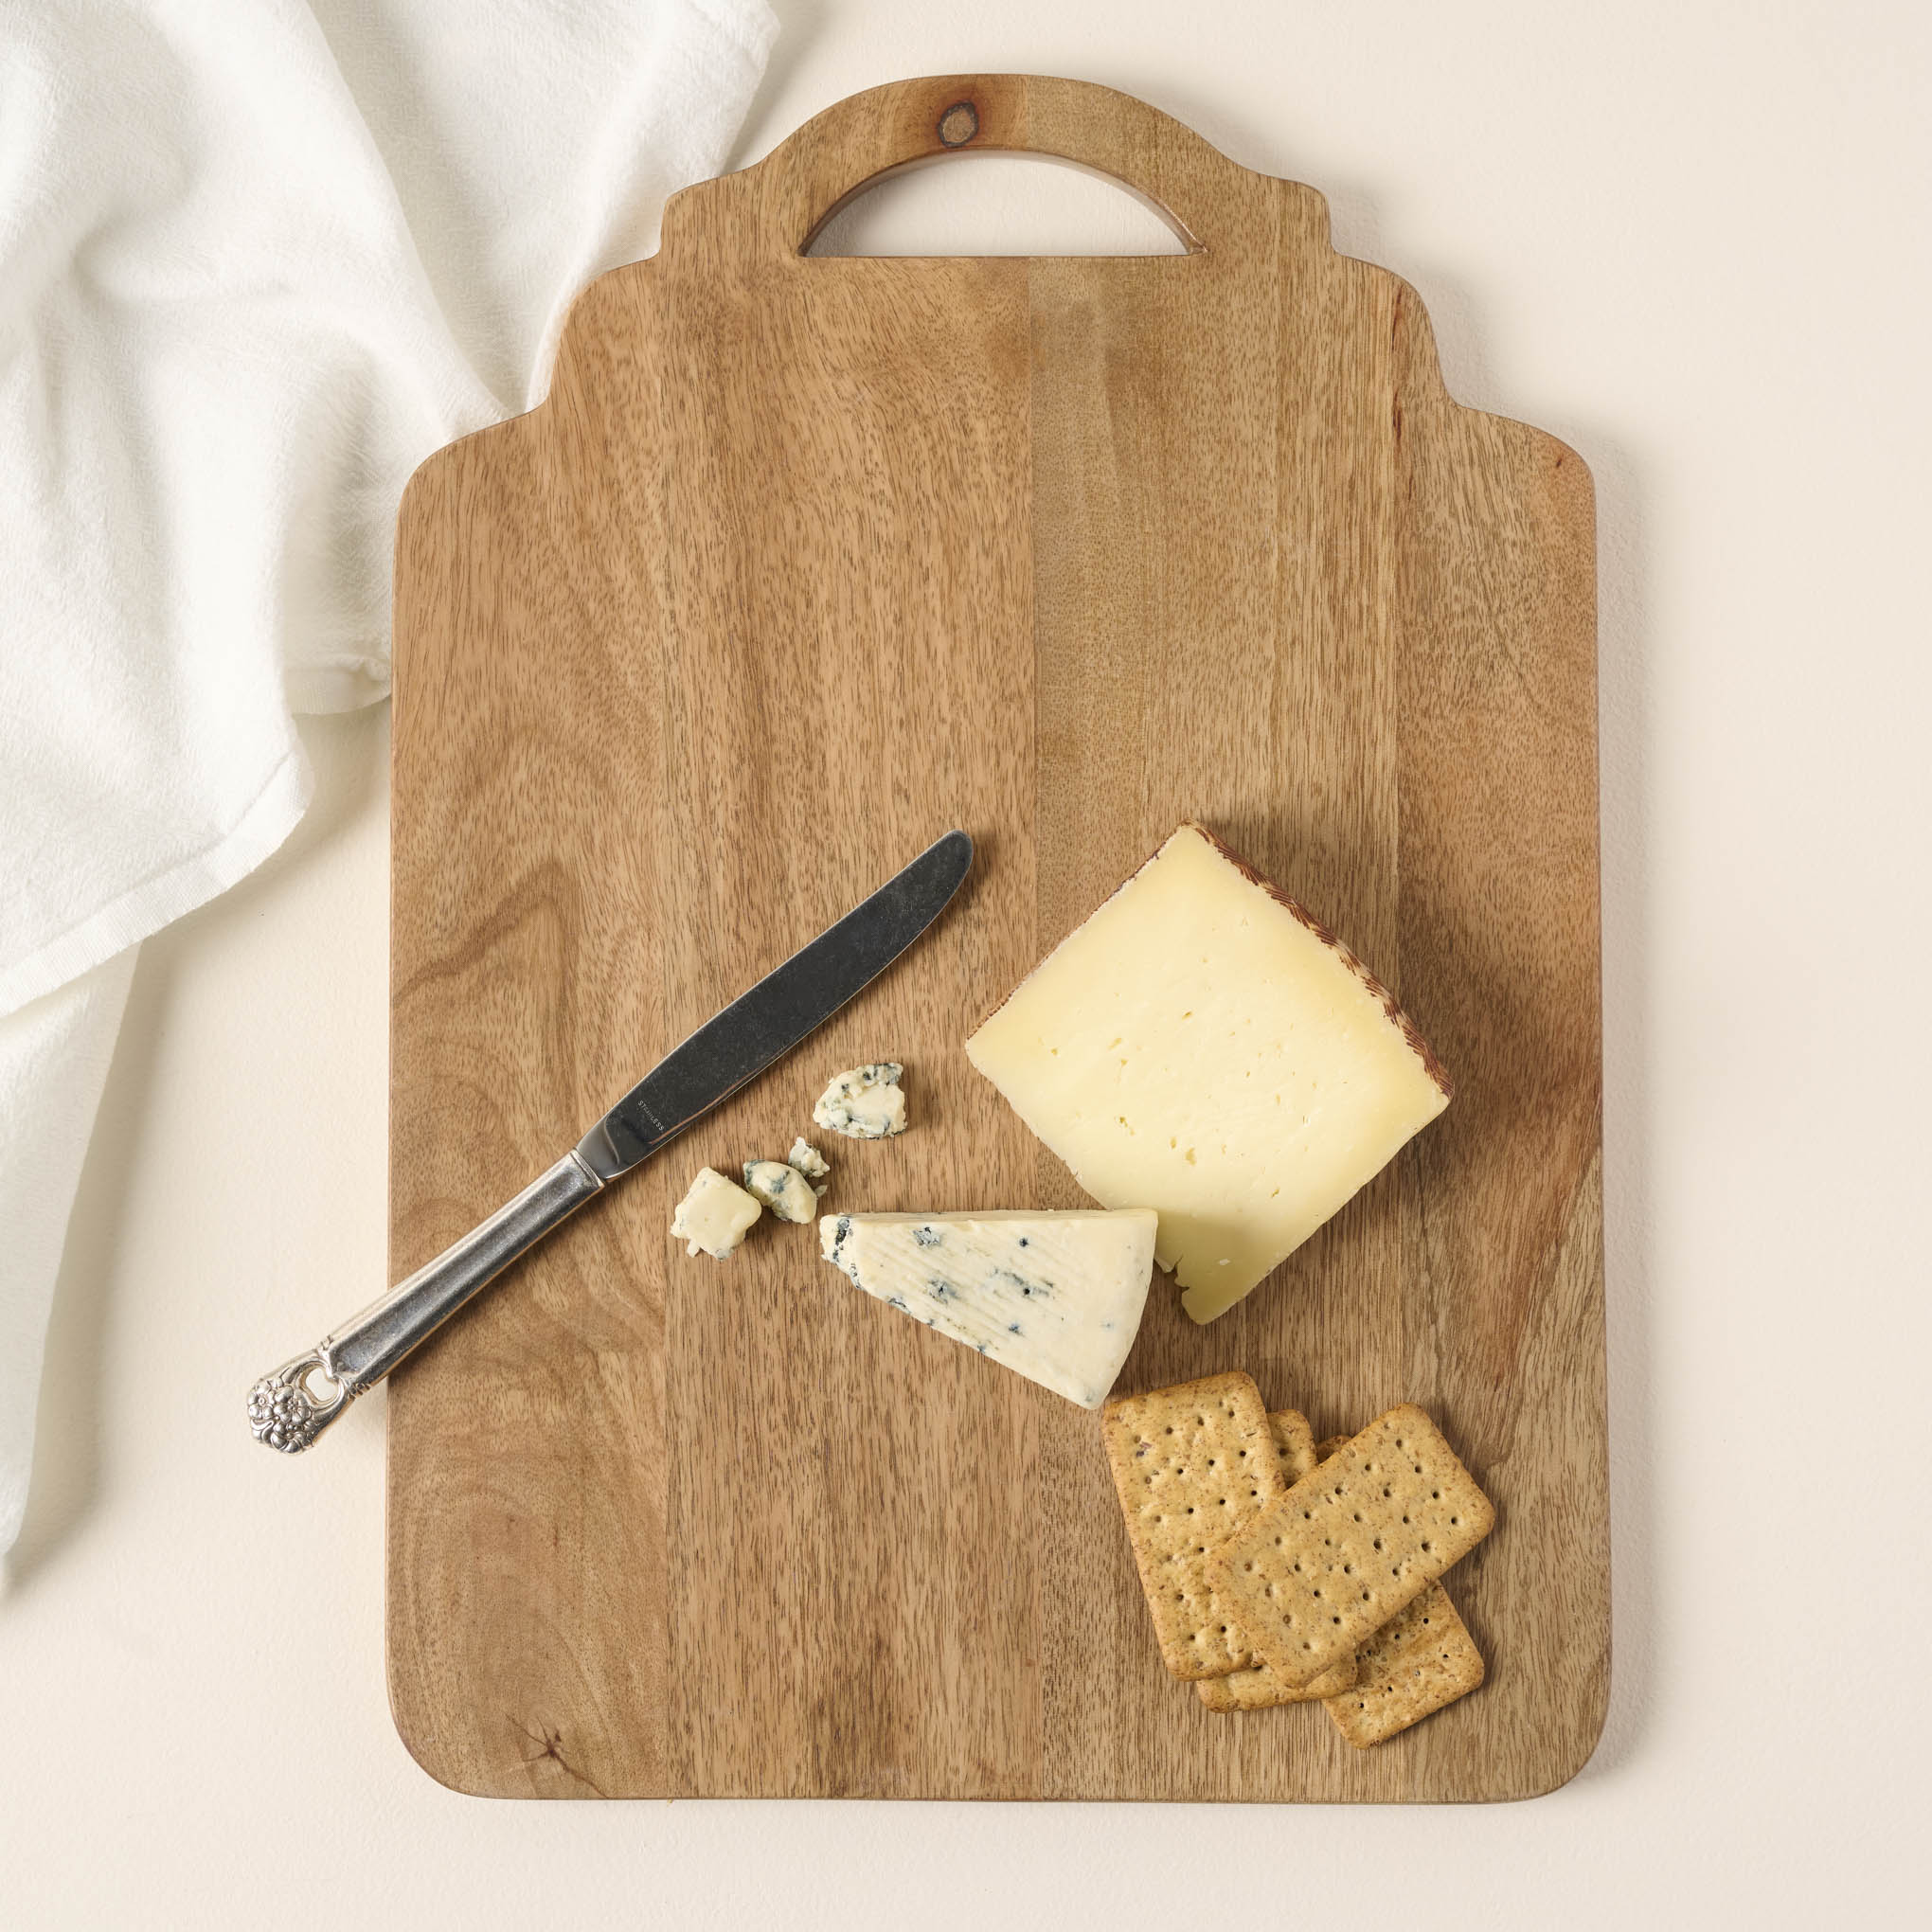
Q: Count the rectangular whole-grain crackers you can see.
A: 4